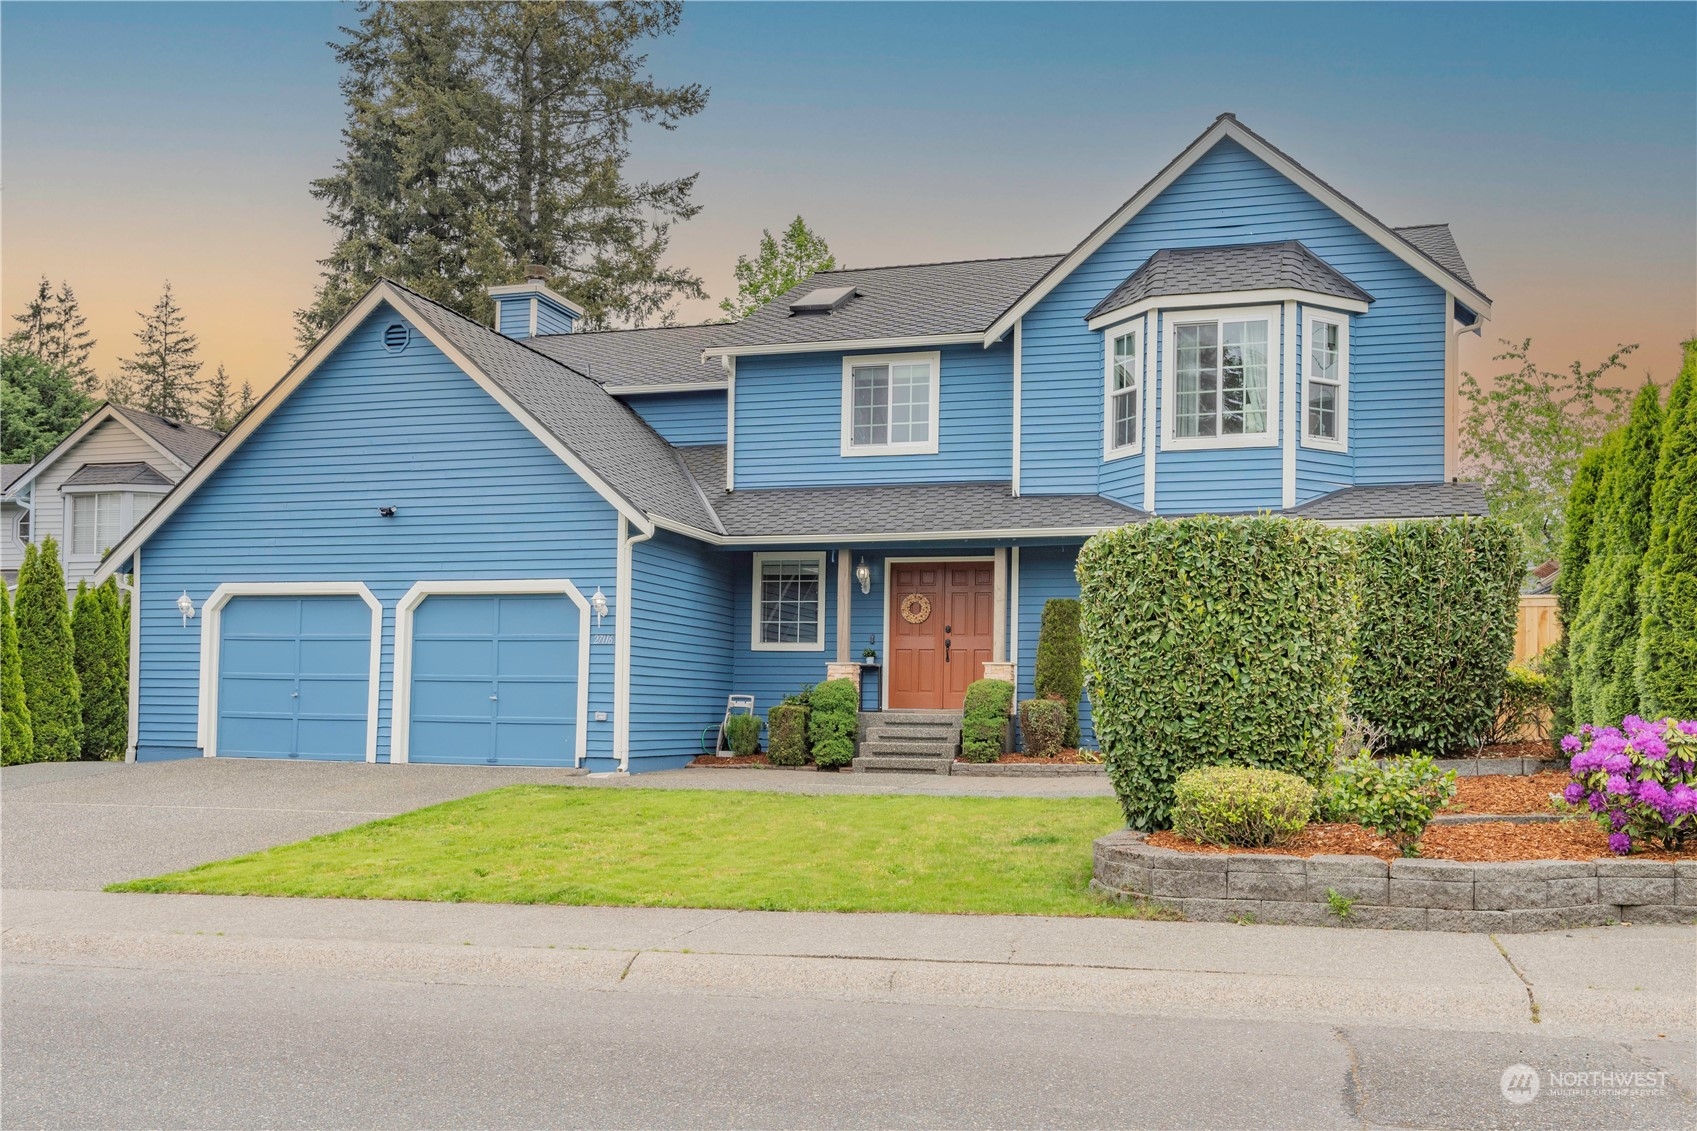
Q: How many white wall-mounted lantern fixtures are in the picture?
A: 3